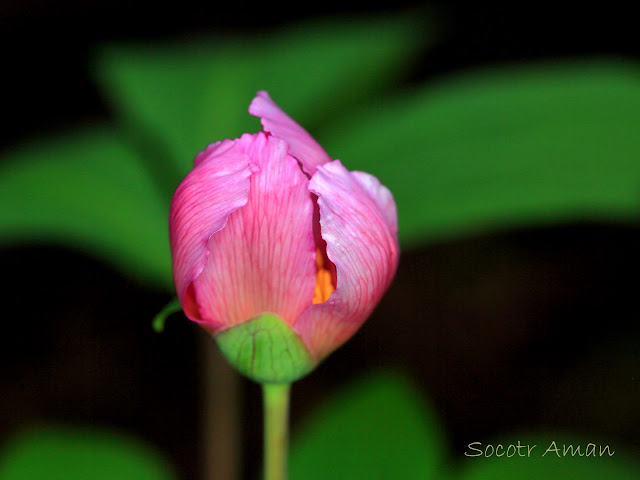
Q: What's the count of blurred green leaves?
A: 6